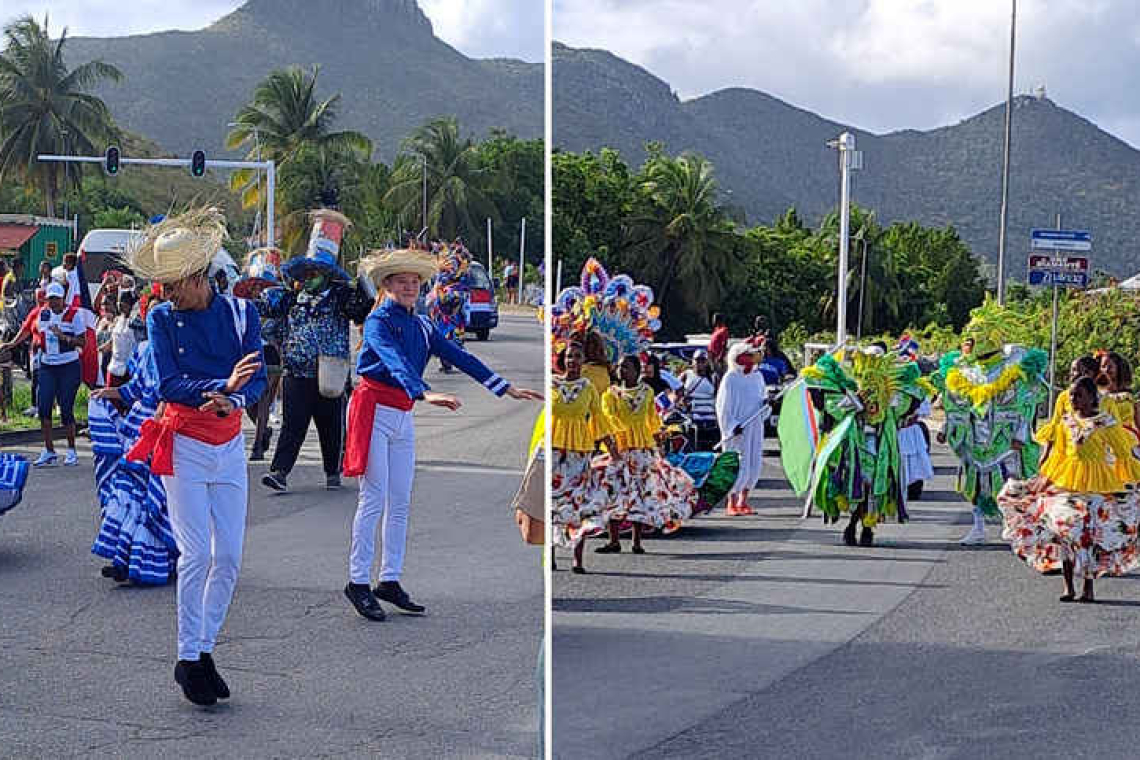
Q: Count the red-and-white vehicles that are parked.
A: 1